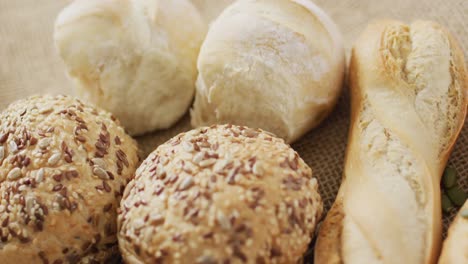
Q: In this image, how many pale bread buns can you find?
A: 2